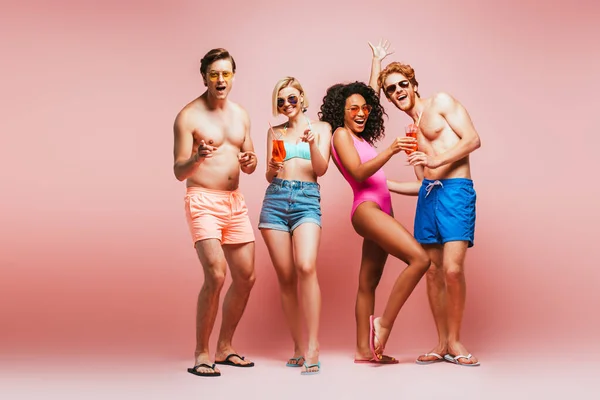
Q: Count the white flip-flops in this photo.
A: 2